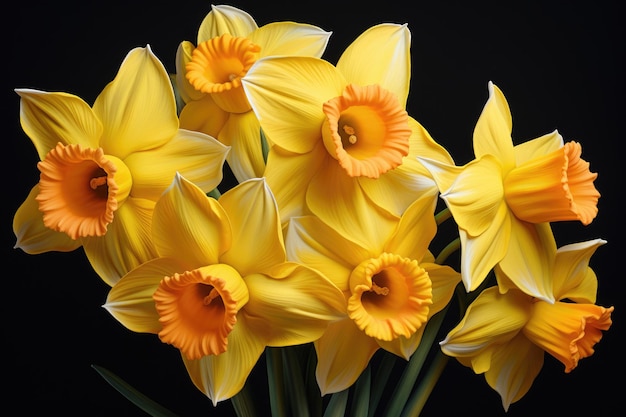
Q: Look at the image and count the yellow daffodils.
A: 7